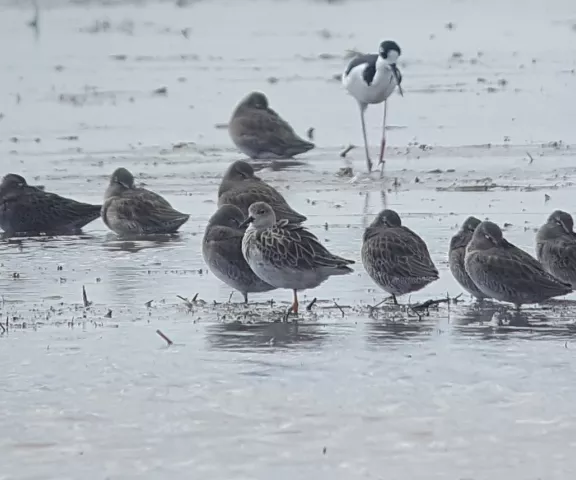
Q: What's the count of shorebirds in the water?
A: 11